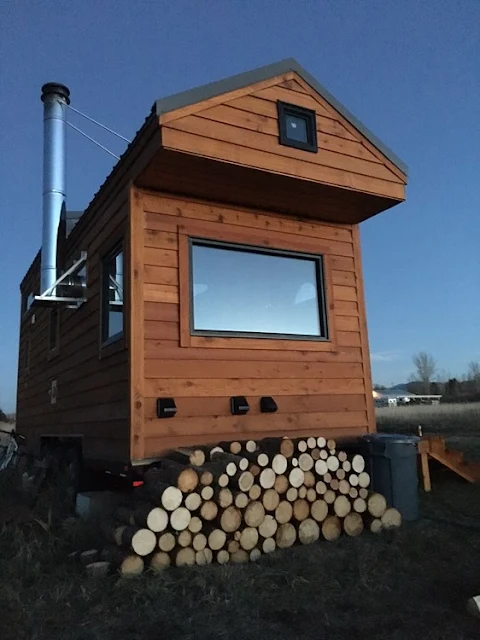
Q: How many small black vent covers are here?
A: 3